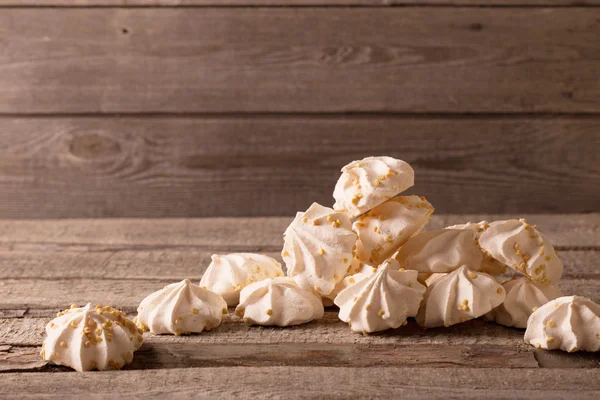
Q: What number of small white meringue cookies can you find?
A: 14